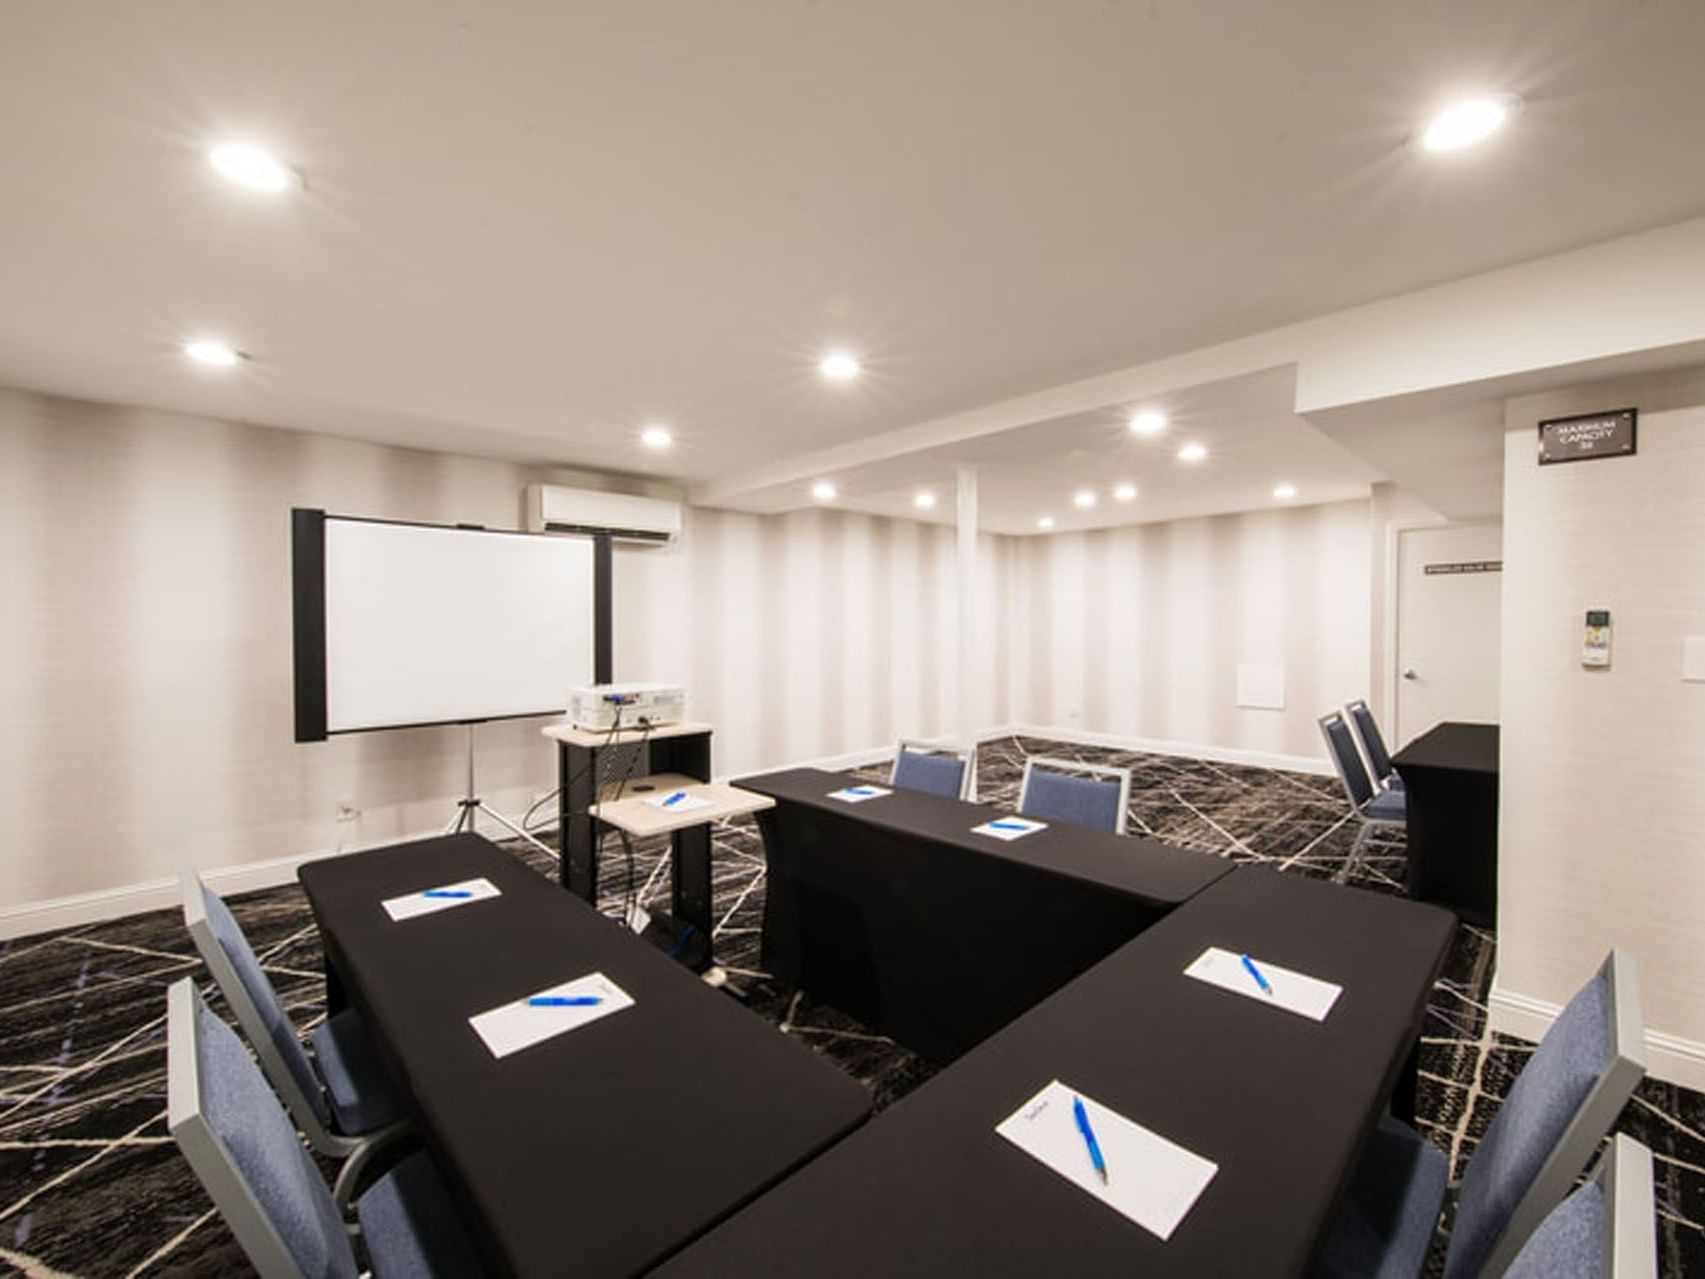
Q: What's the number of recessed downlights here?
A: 13